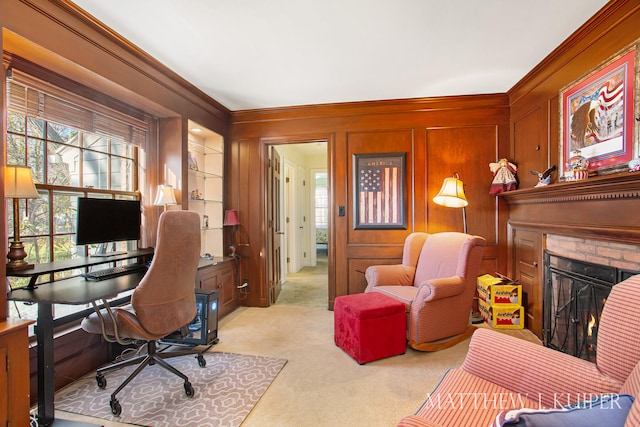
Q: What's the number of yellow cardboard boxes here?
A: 2